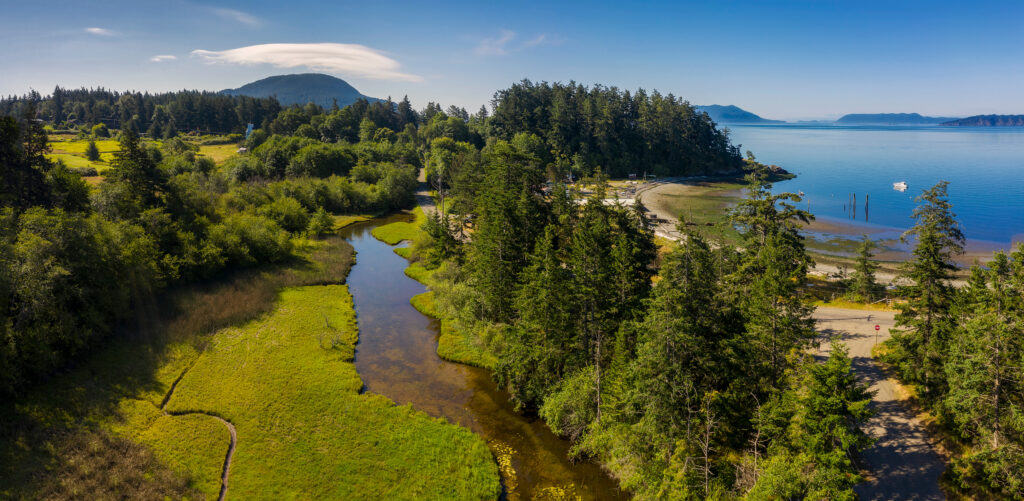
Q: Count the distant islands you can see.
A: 3